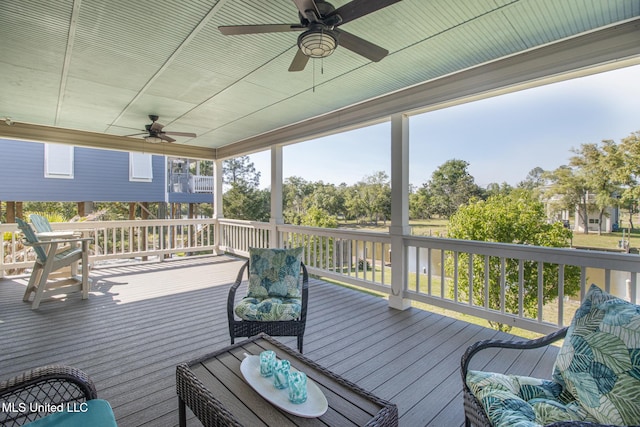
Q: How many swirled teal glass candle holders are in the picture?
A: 3